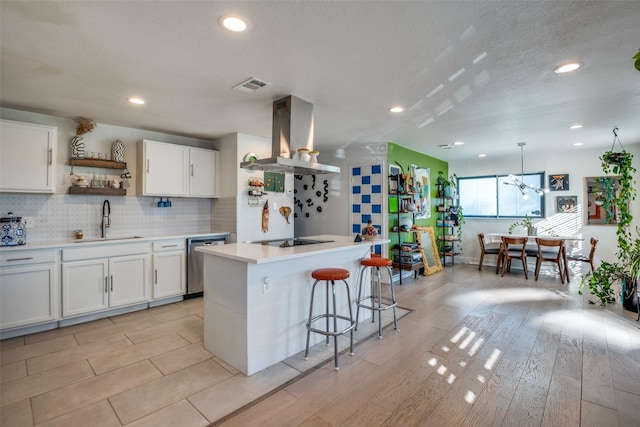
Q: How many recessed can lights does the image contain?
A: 8